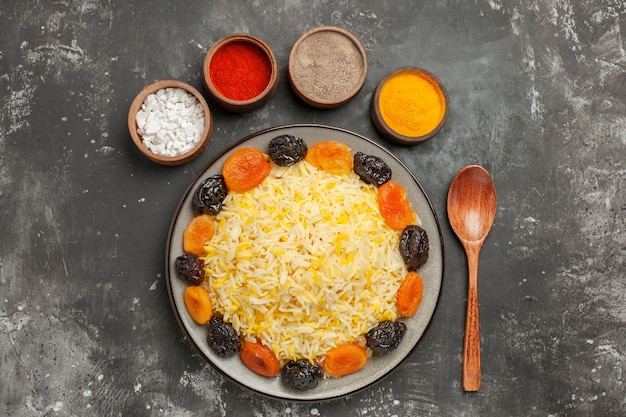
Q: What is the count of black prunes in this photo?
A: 8